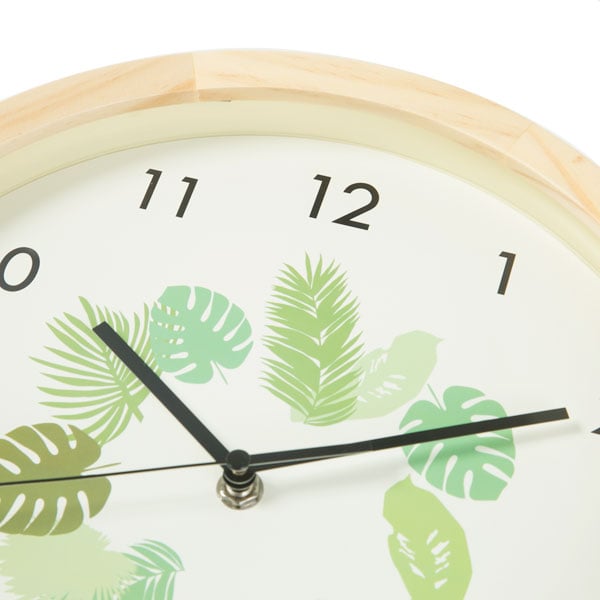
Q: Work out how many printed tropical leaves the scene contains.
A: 9